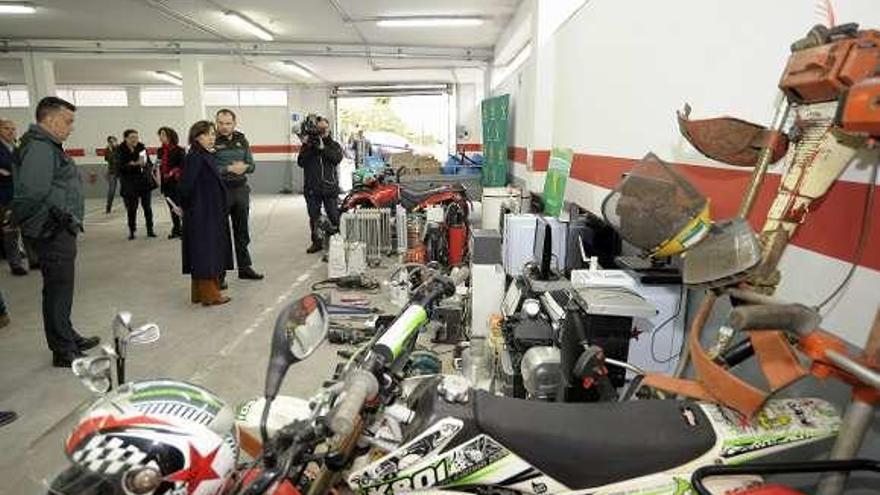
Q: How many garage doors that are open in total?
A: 1